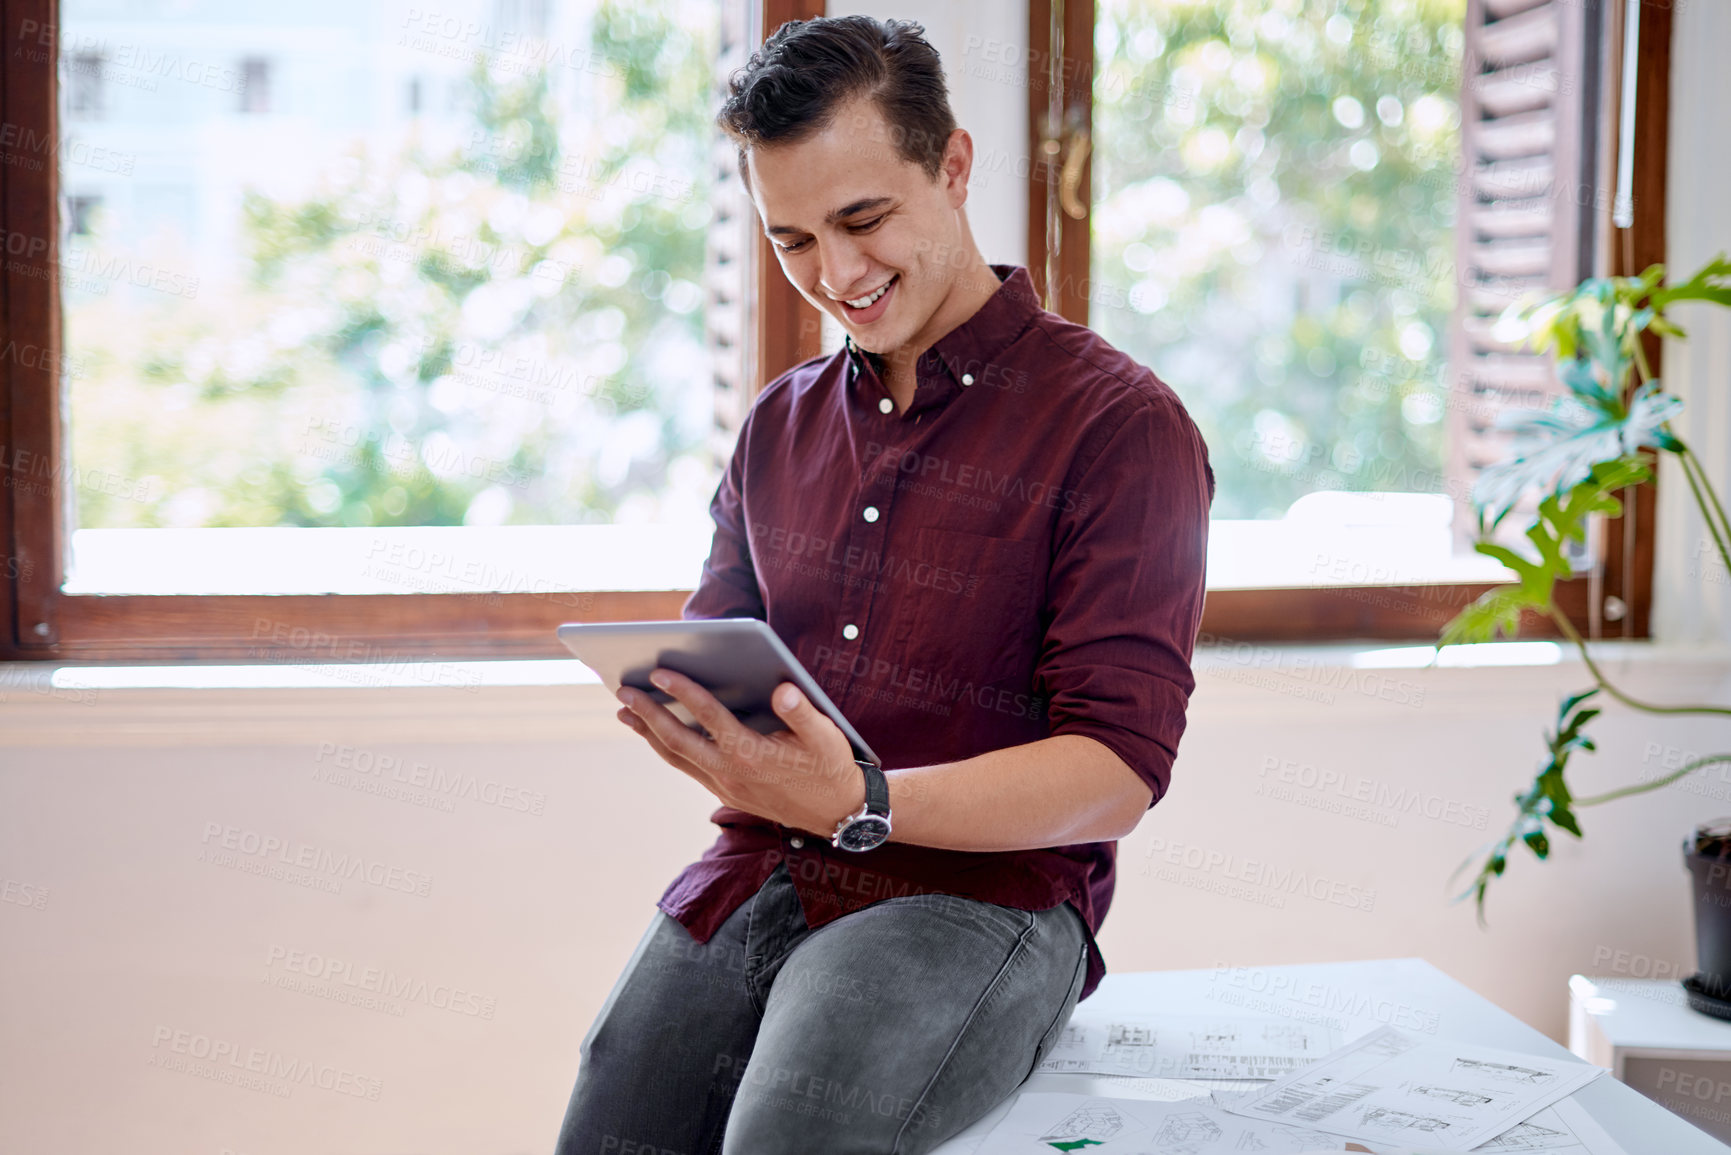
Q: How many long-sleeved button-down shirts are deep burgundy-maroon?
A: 1